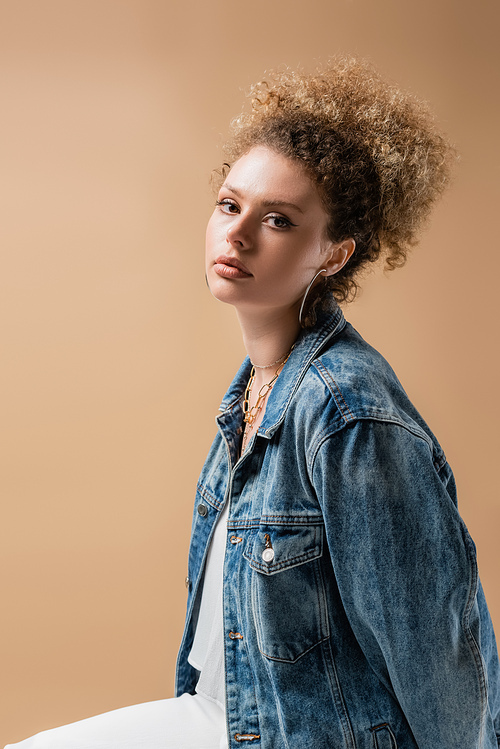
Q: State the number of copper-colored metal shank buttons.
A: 0